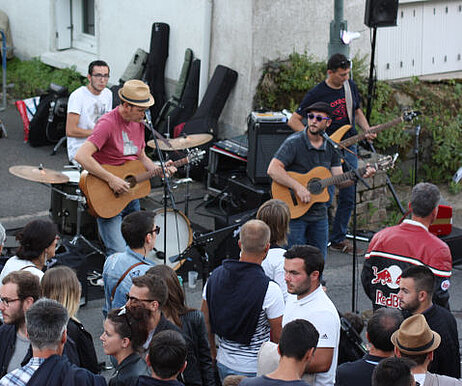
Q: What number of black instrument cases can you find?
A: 3